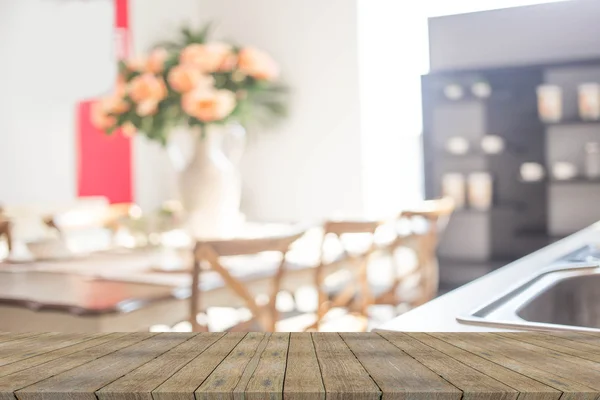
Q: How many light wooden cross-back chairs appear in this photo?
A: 3